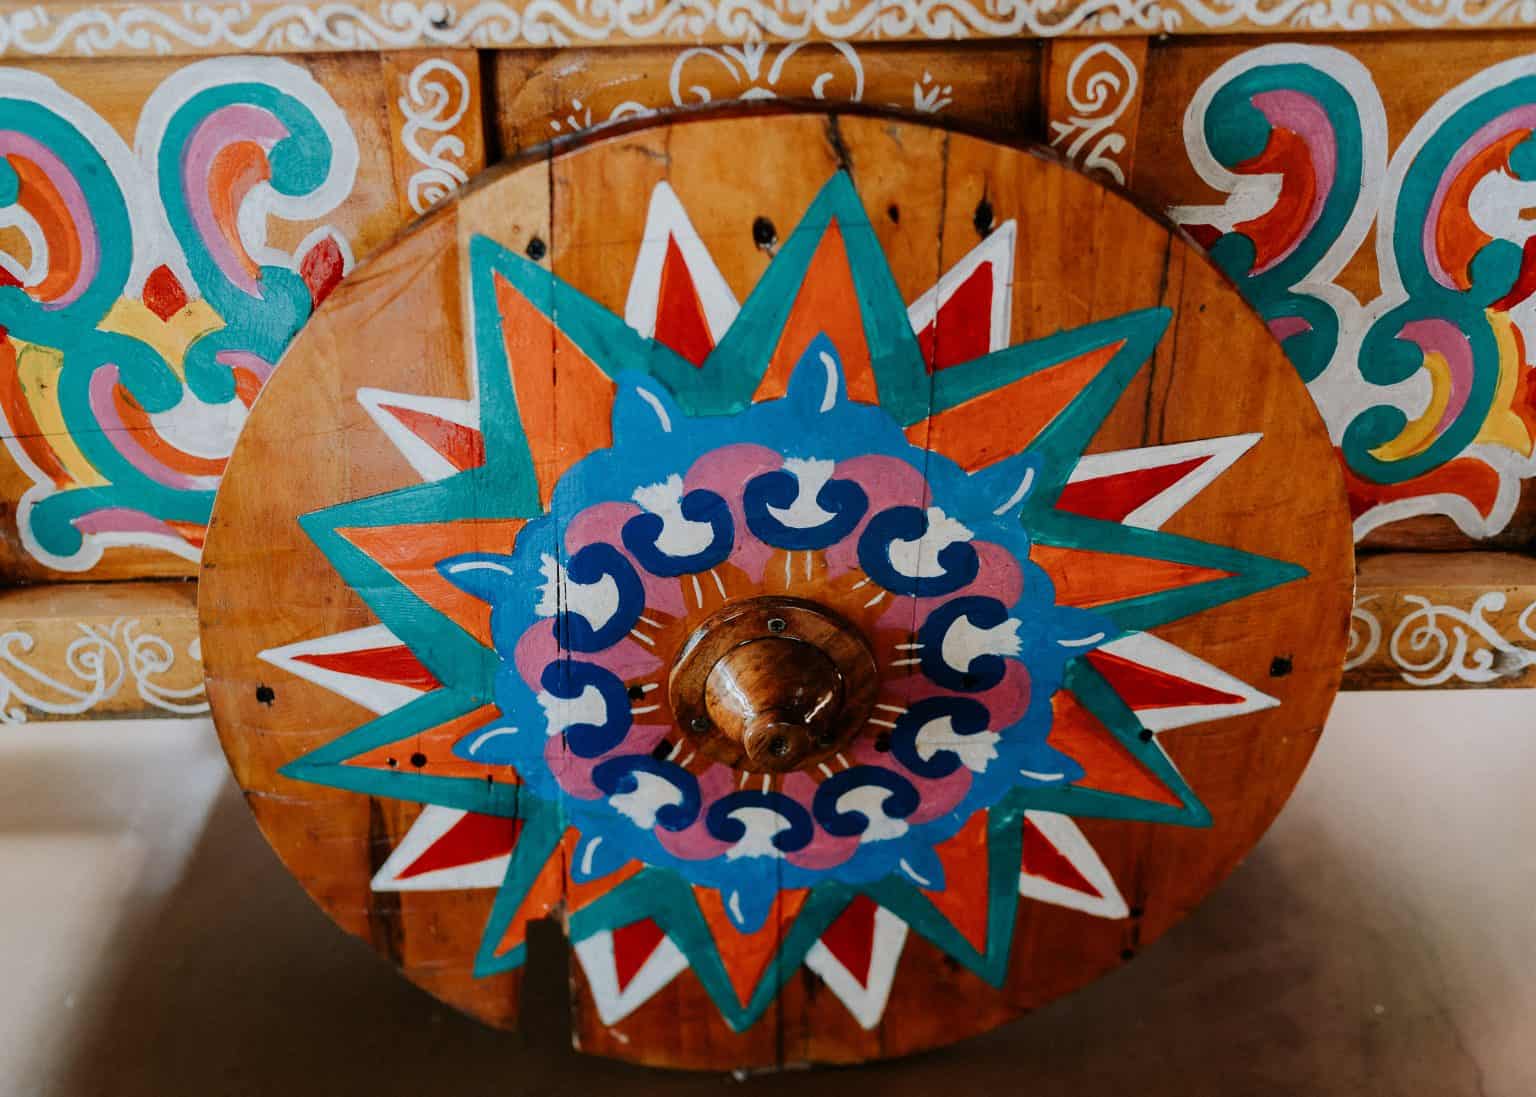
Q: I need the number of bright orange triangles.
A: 10